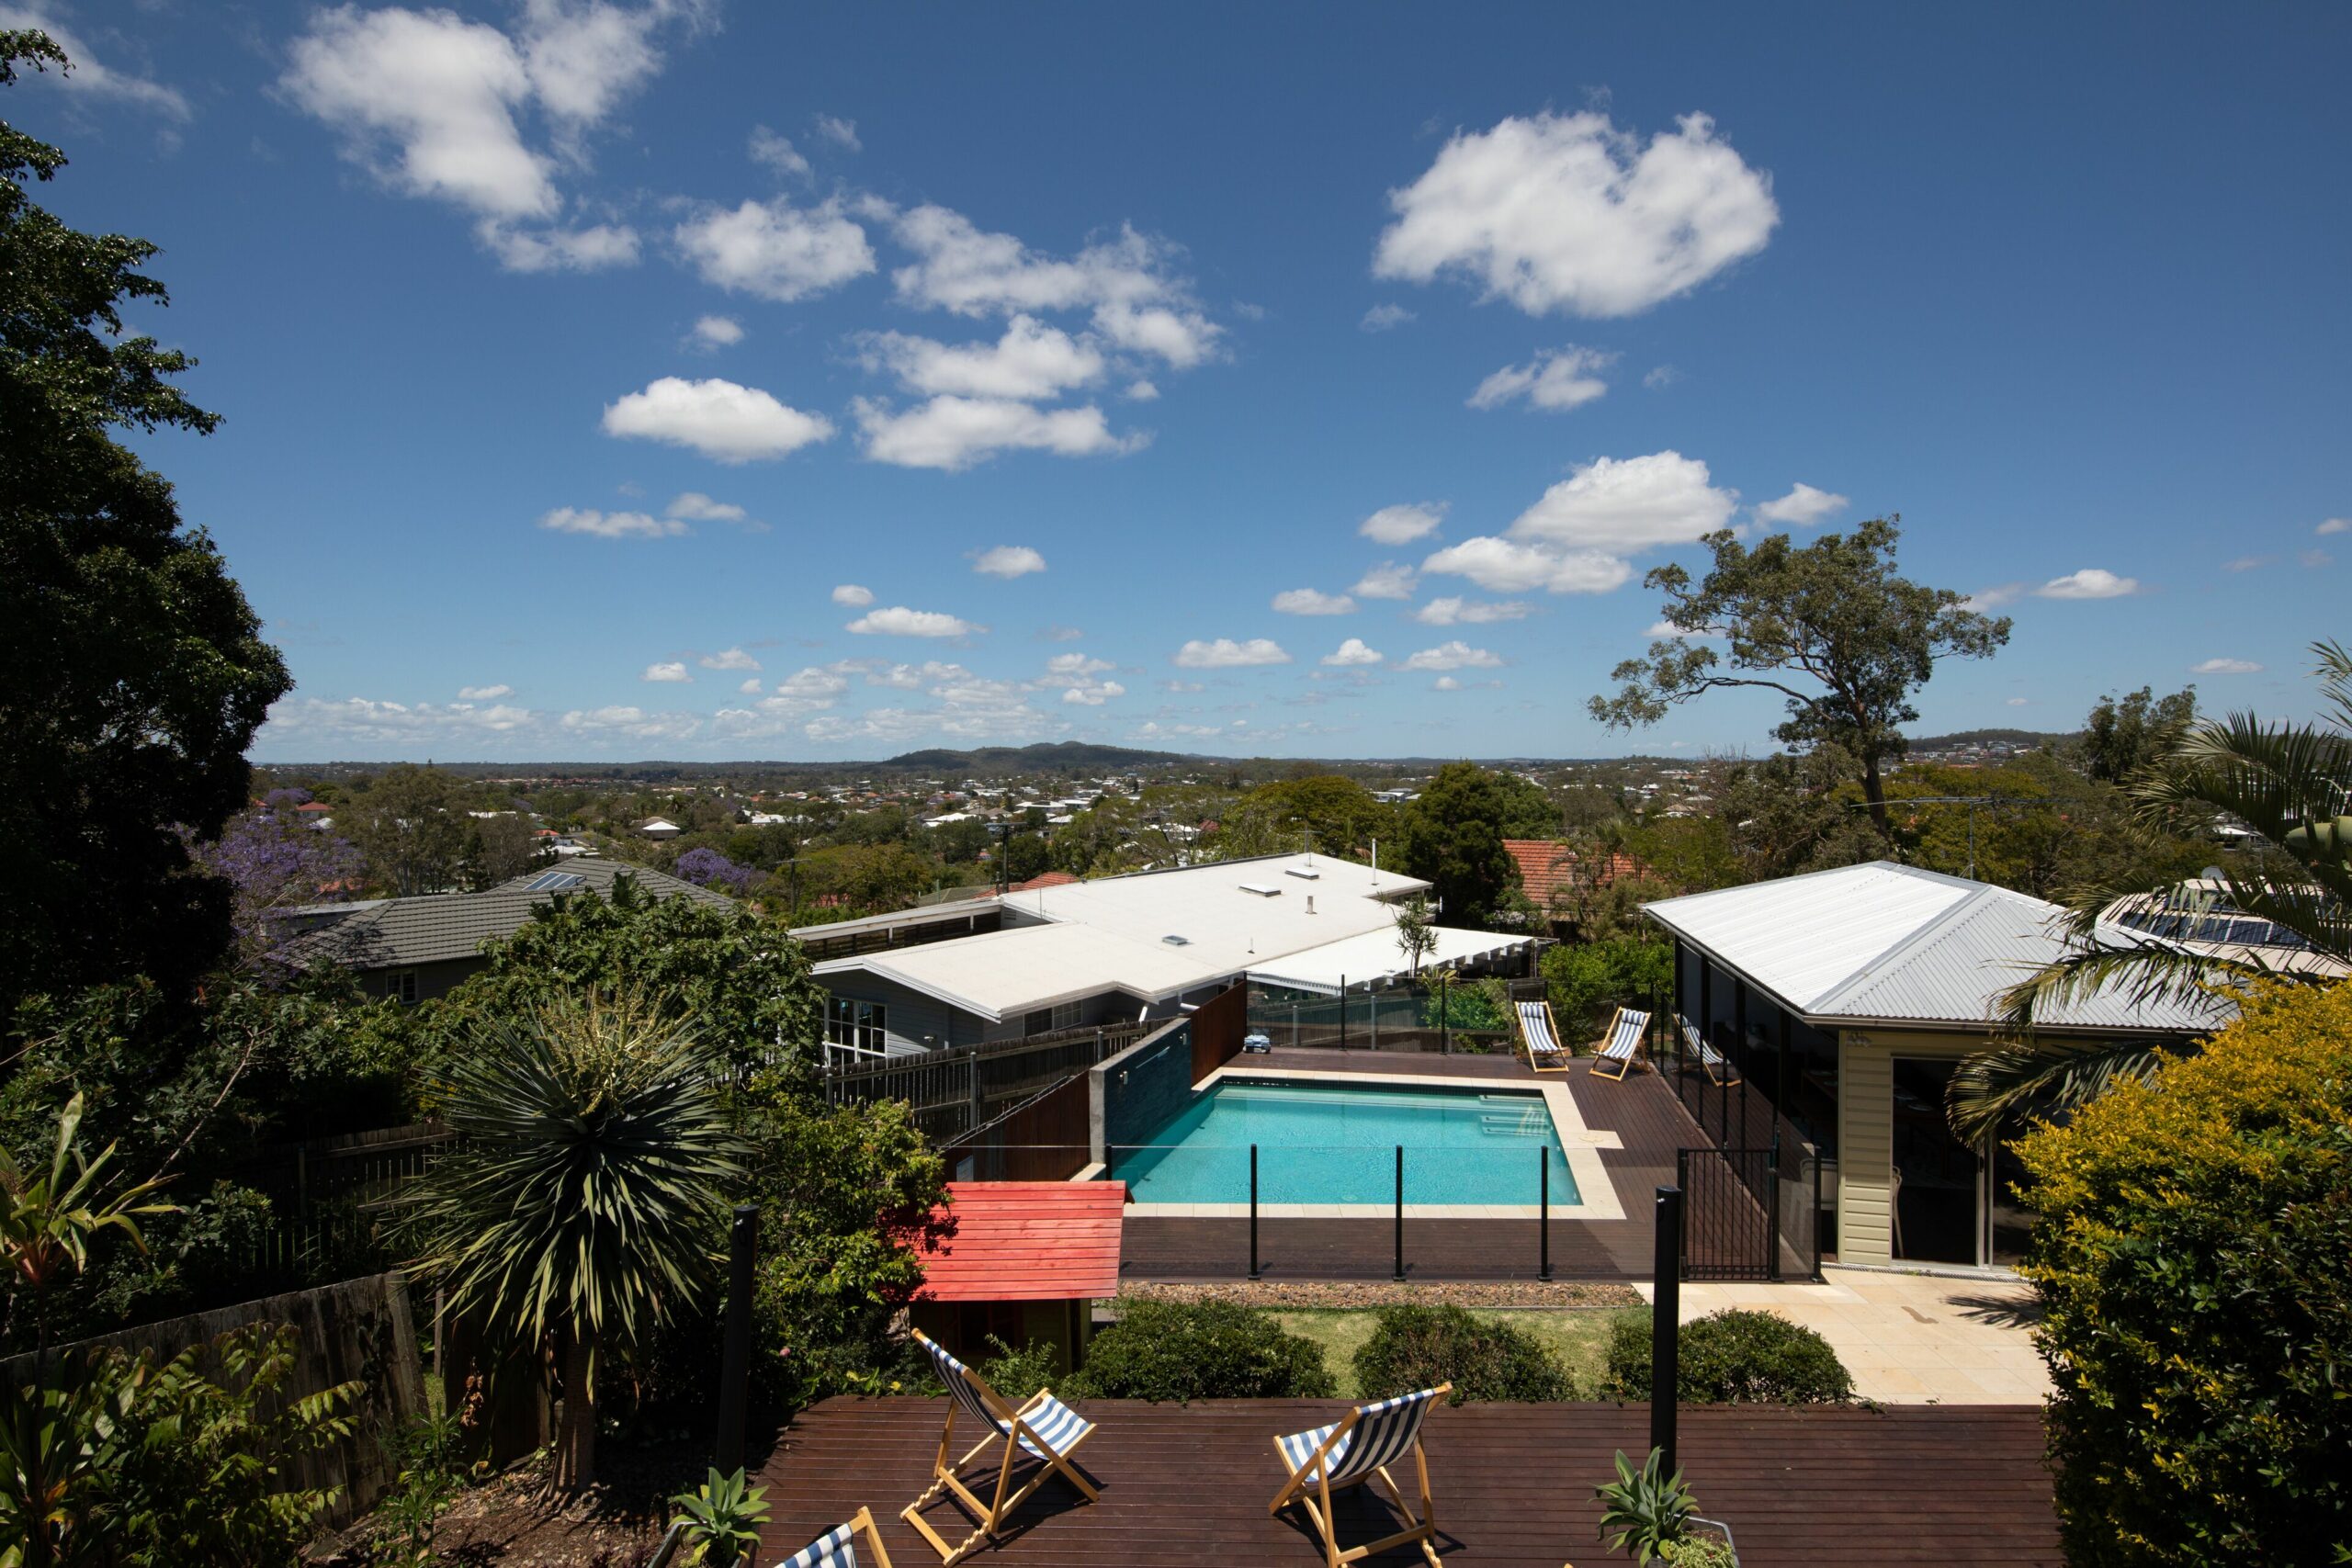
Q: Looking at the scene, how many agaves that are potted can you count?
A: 2